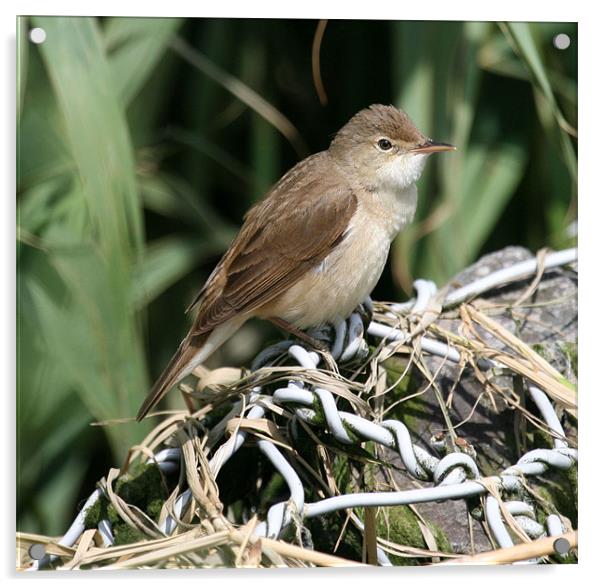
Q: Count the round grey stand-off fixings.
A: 4